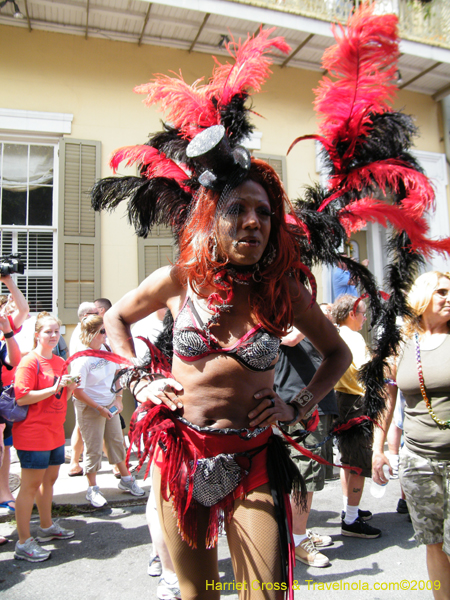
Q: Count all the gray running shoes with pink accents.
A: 2